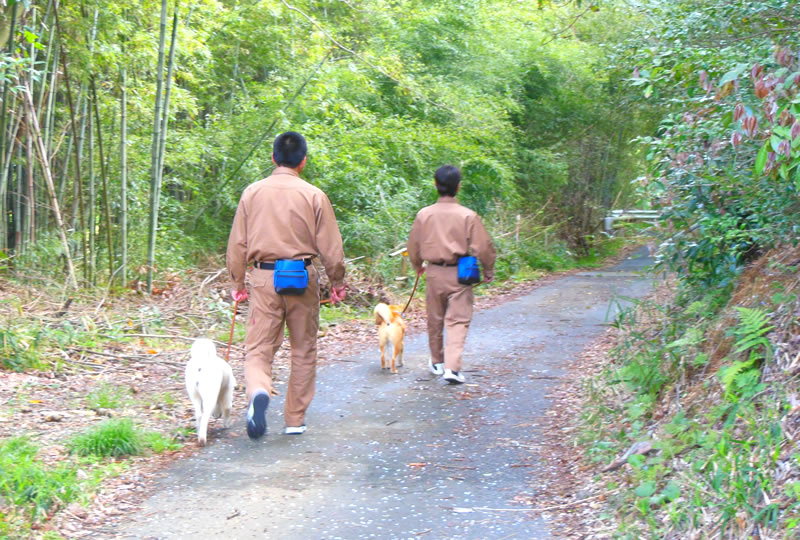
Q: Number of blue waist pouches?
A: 2